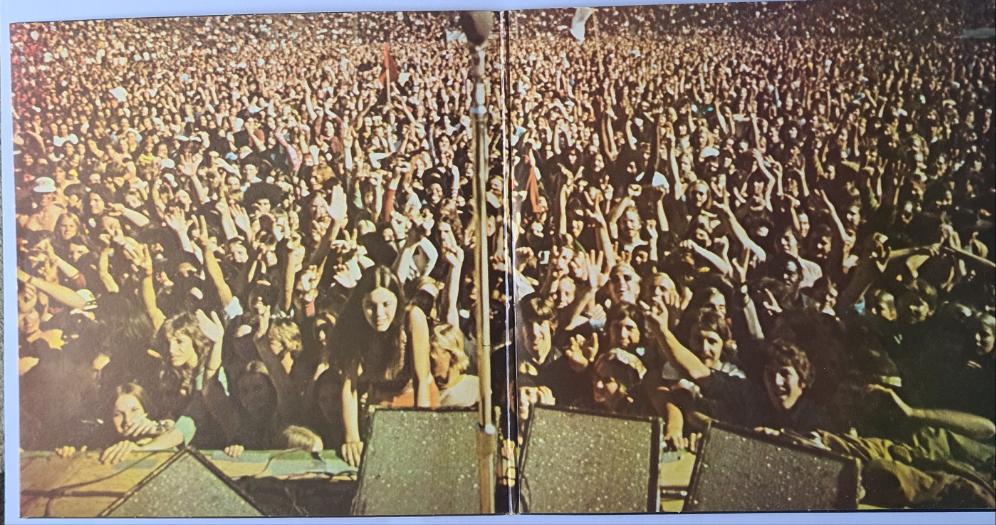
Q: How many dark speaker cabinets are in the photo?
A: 4